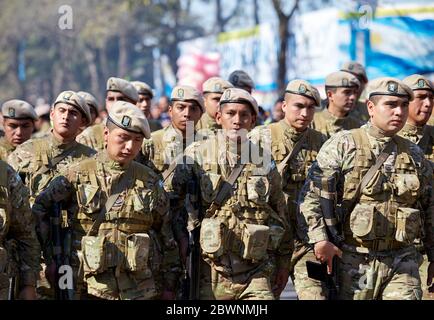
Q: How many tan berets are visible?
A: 14